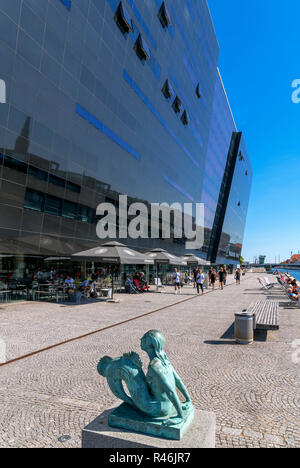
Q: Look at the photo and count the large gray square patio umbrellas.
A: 3